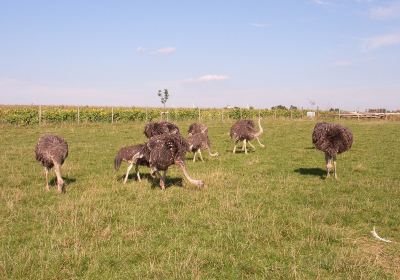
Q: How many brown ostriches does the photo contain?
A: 7